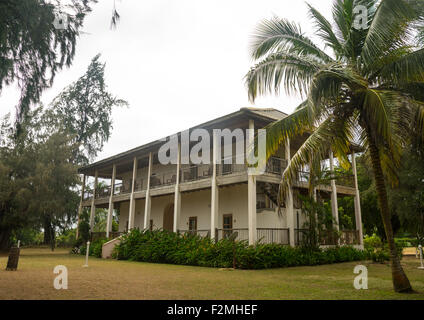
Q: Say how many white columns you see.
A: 12